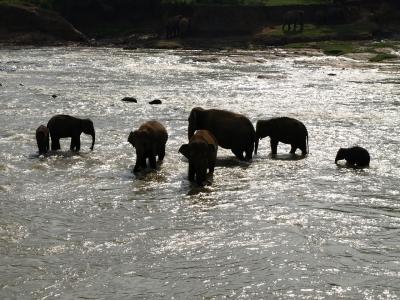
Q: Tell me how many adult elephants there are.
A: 5